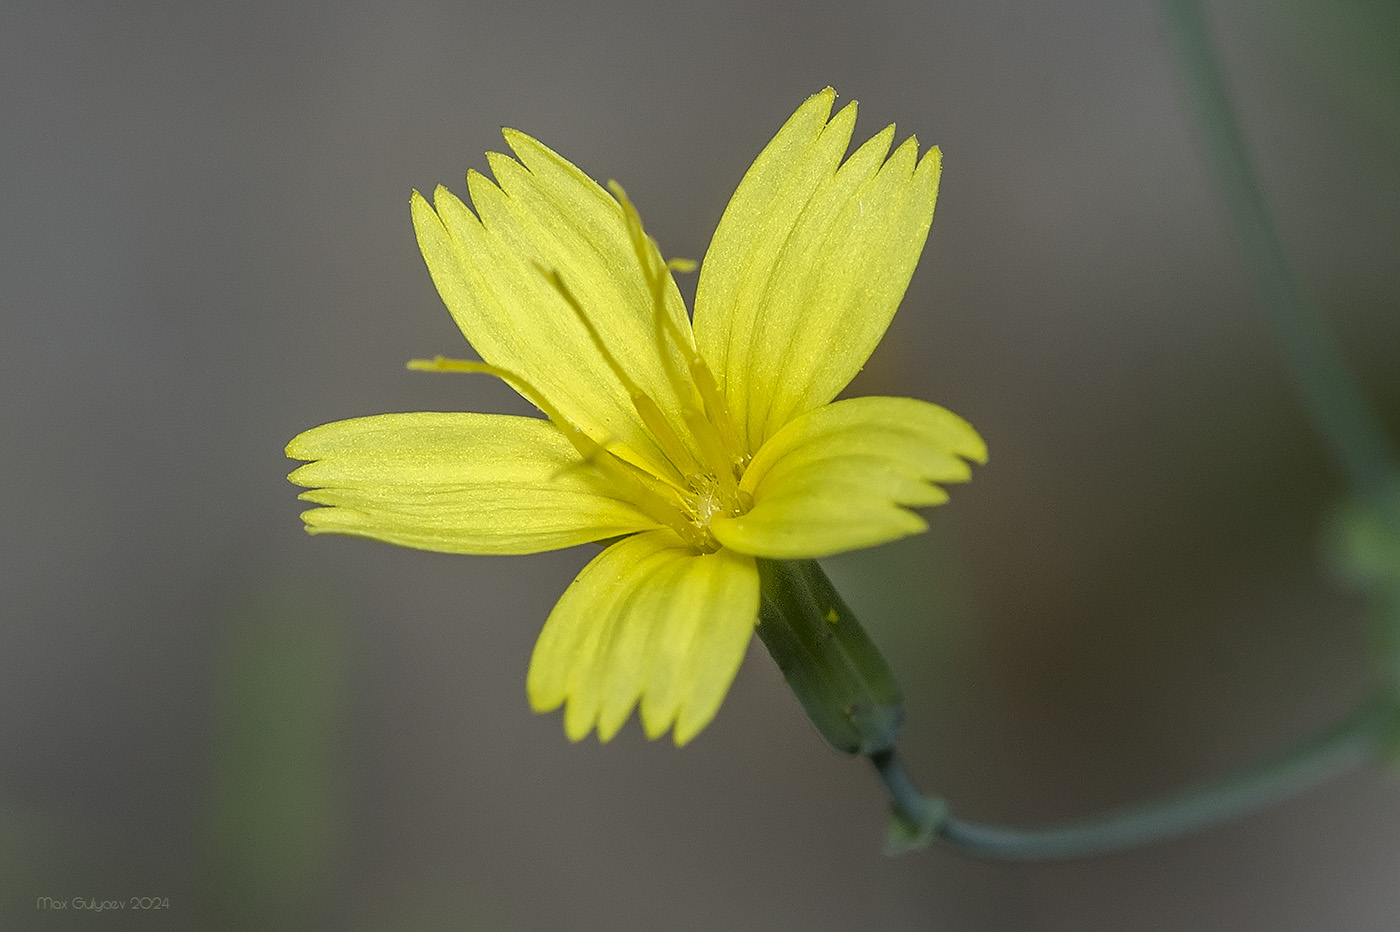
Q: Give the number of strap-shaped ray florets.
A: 5